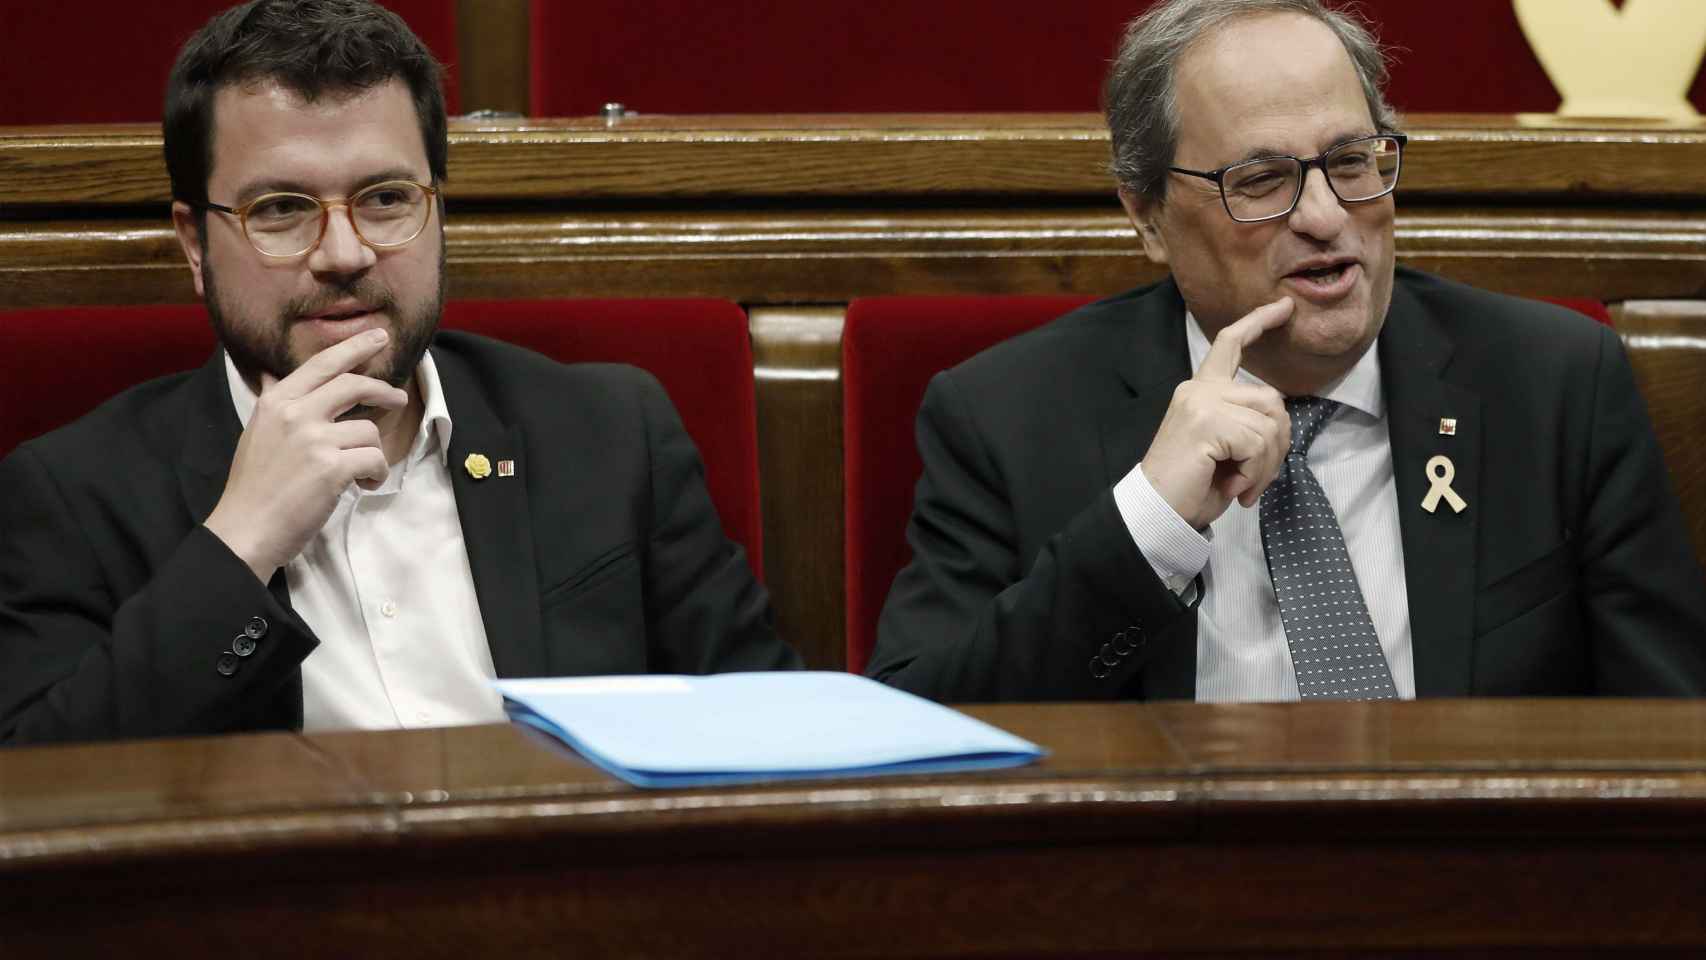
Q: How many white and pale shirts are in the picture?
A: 2